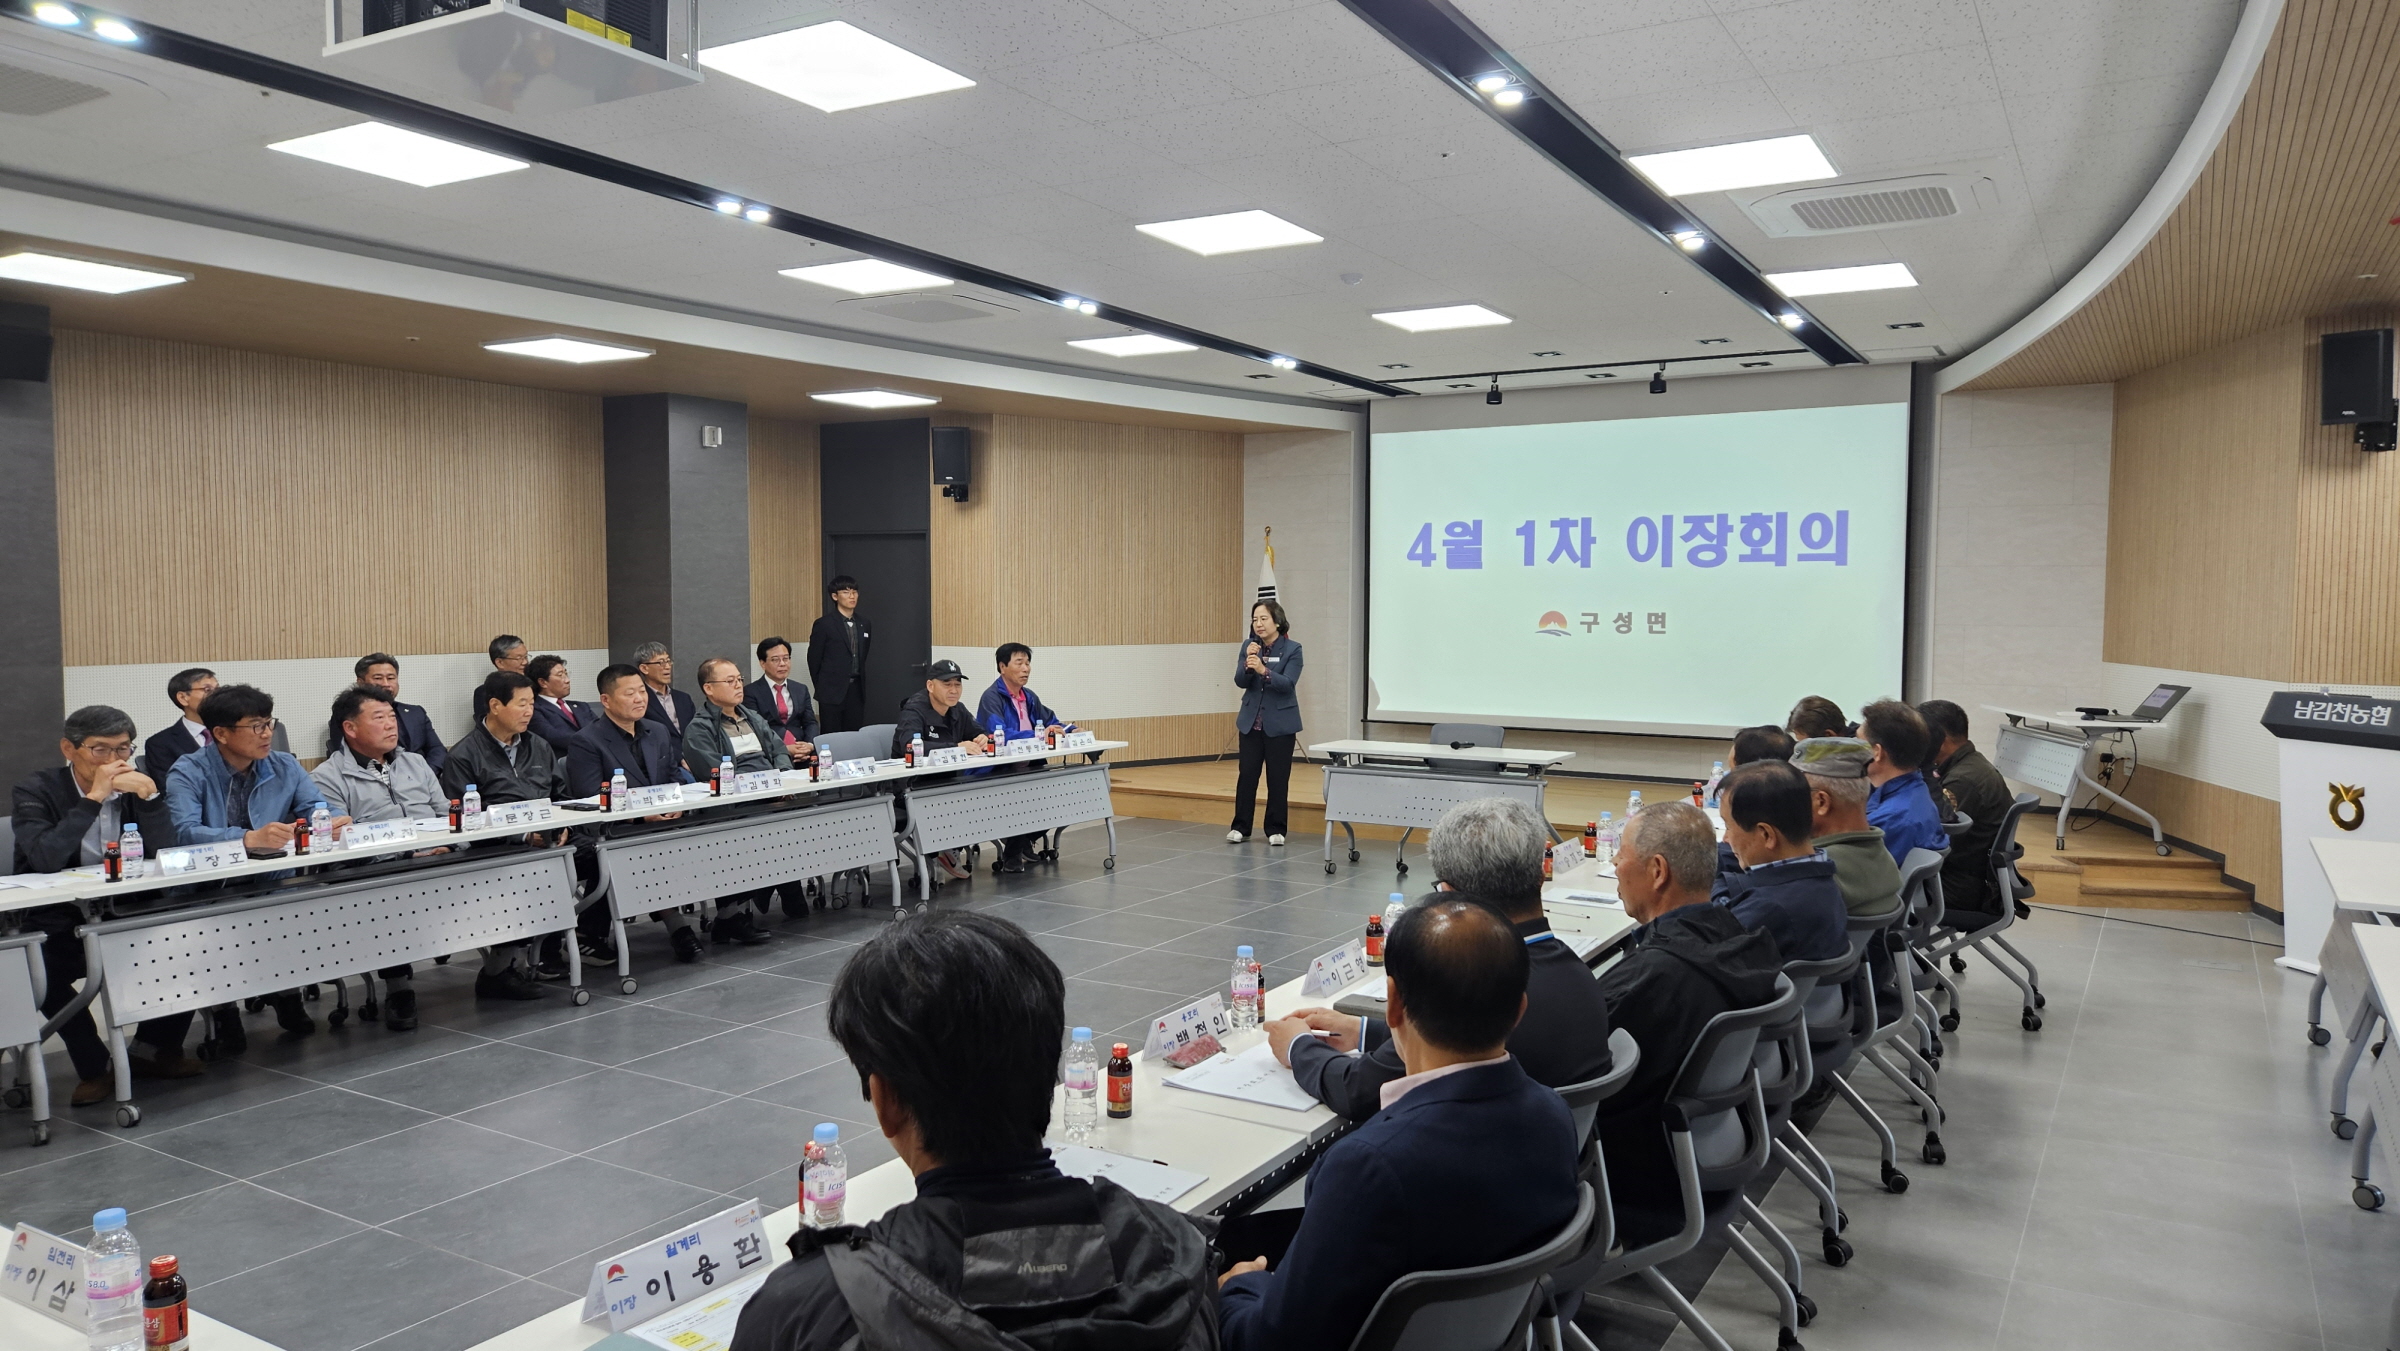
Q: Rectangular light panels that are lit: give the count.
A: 11